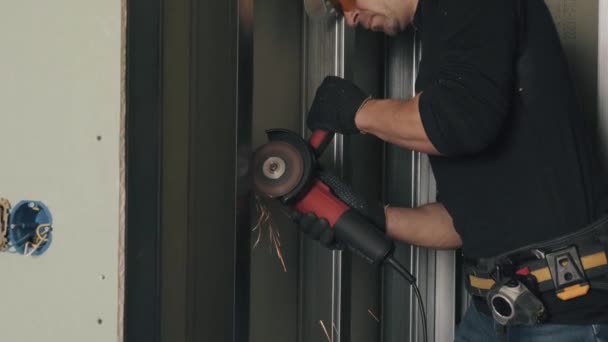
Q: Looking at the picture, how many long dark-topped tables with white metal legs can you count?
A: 0